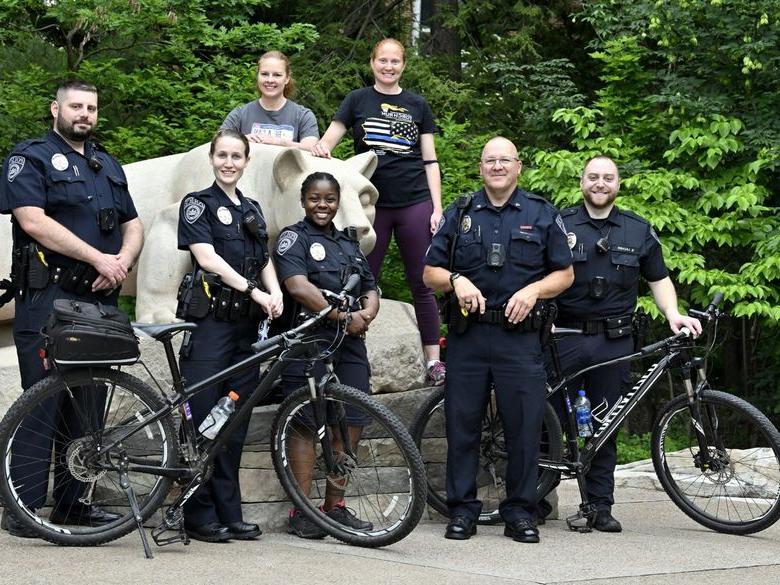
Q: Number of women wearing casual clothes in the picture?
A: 2